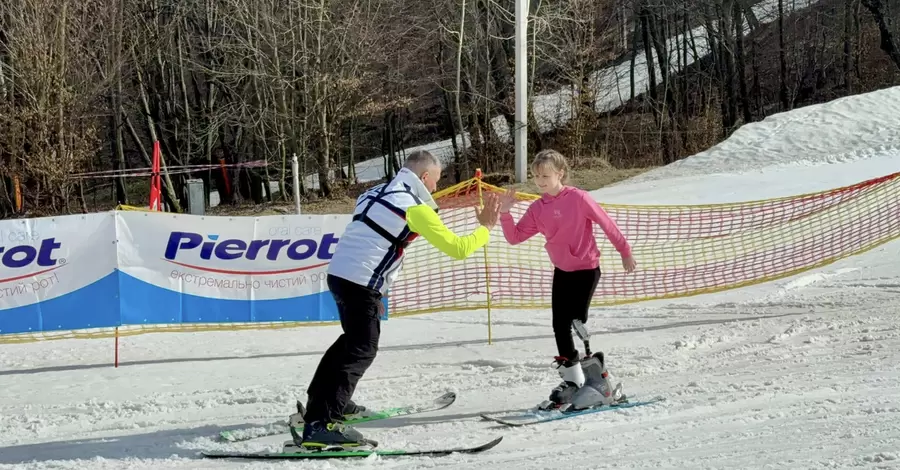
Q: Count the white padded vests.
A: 1